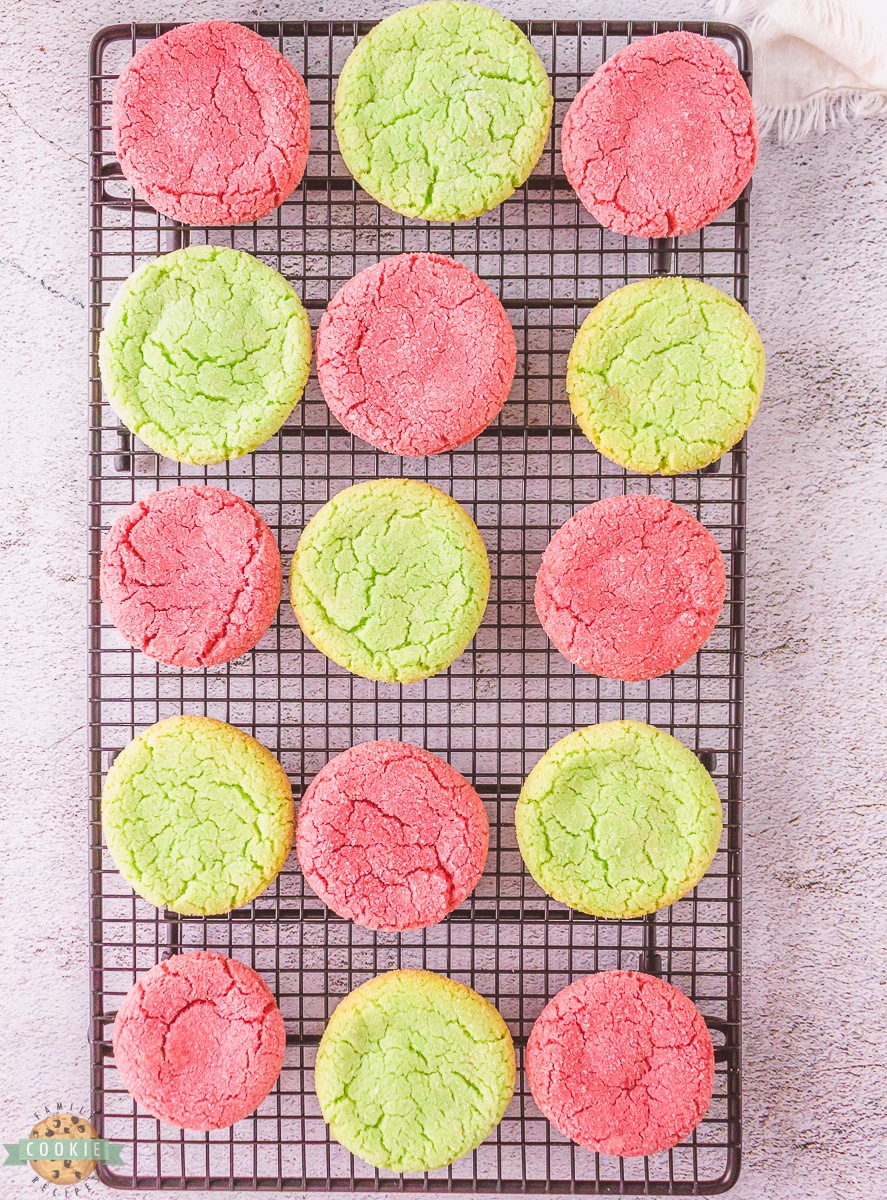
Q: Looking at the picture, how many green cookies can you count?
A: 7